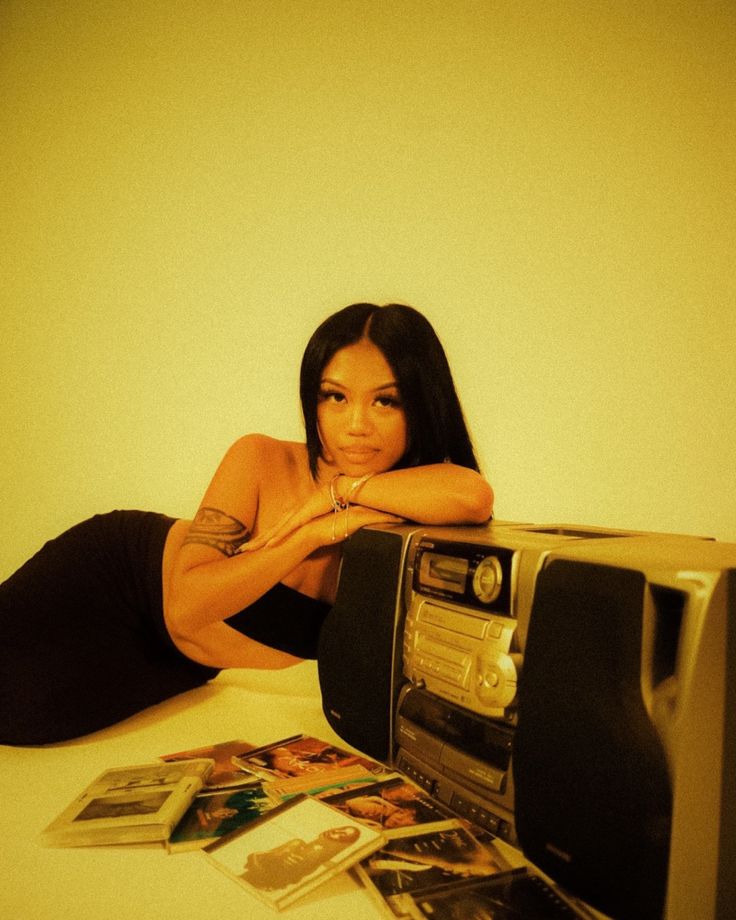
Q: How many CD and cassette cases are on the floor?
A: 9